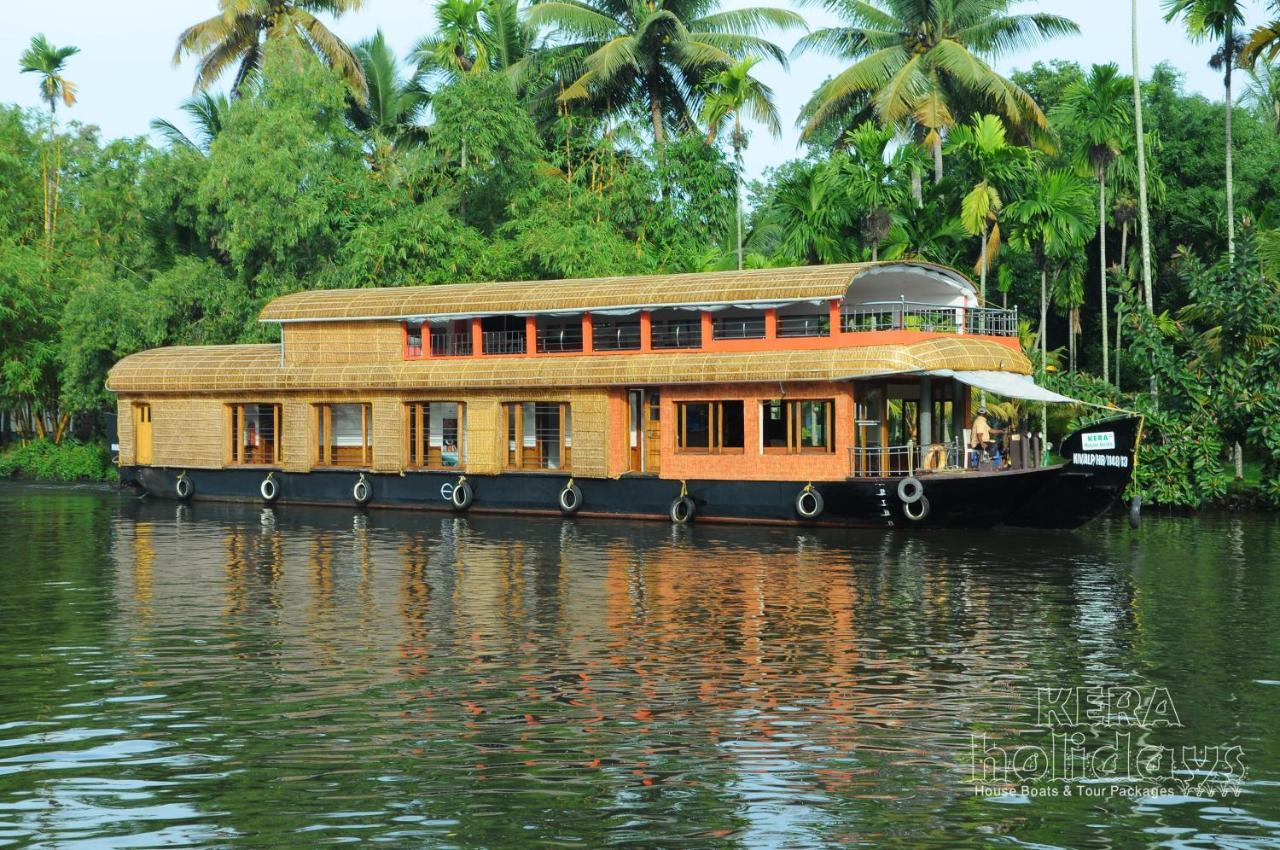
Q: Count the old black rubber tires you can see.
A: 10